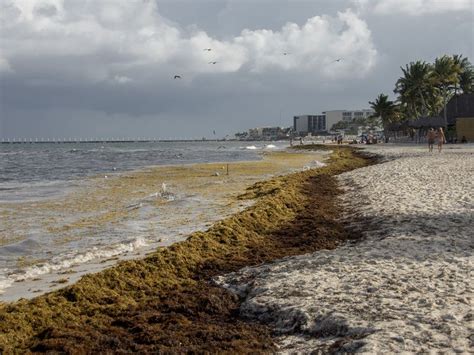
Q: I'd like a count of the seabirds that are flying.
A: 5